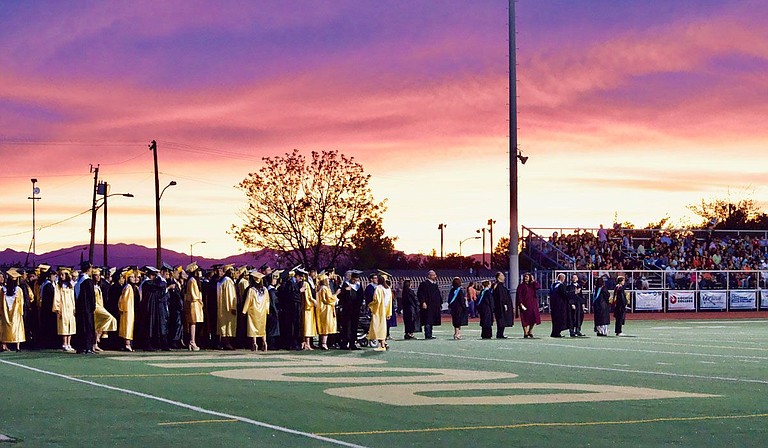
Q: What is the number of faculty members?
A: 10